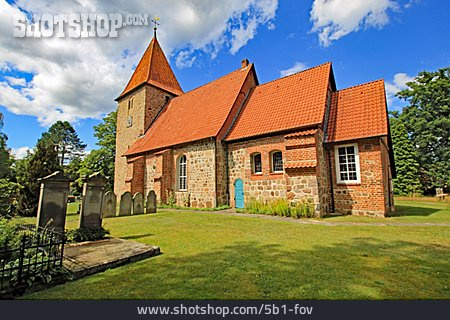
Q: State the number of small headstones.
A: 4